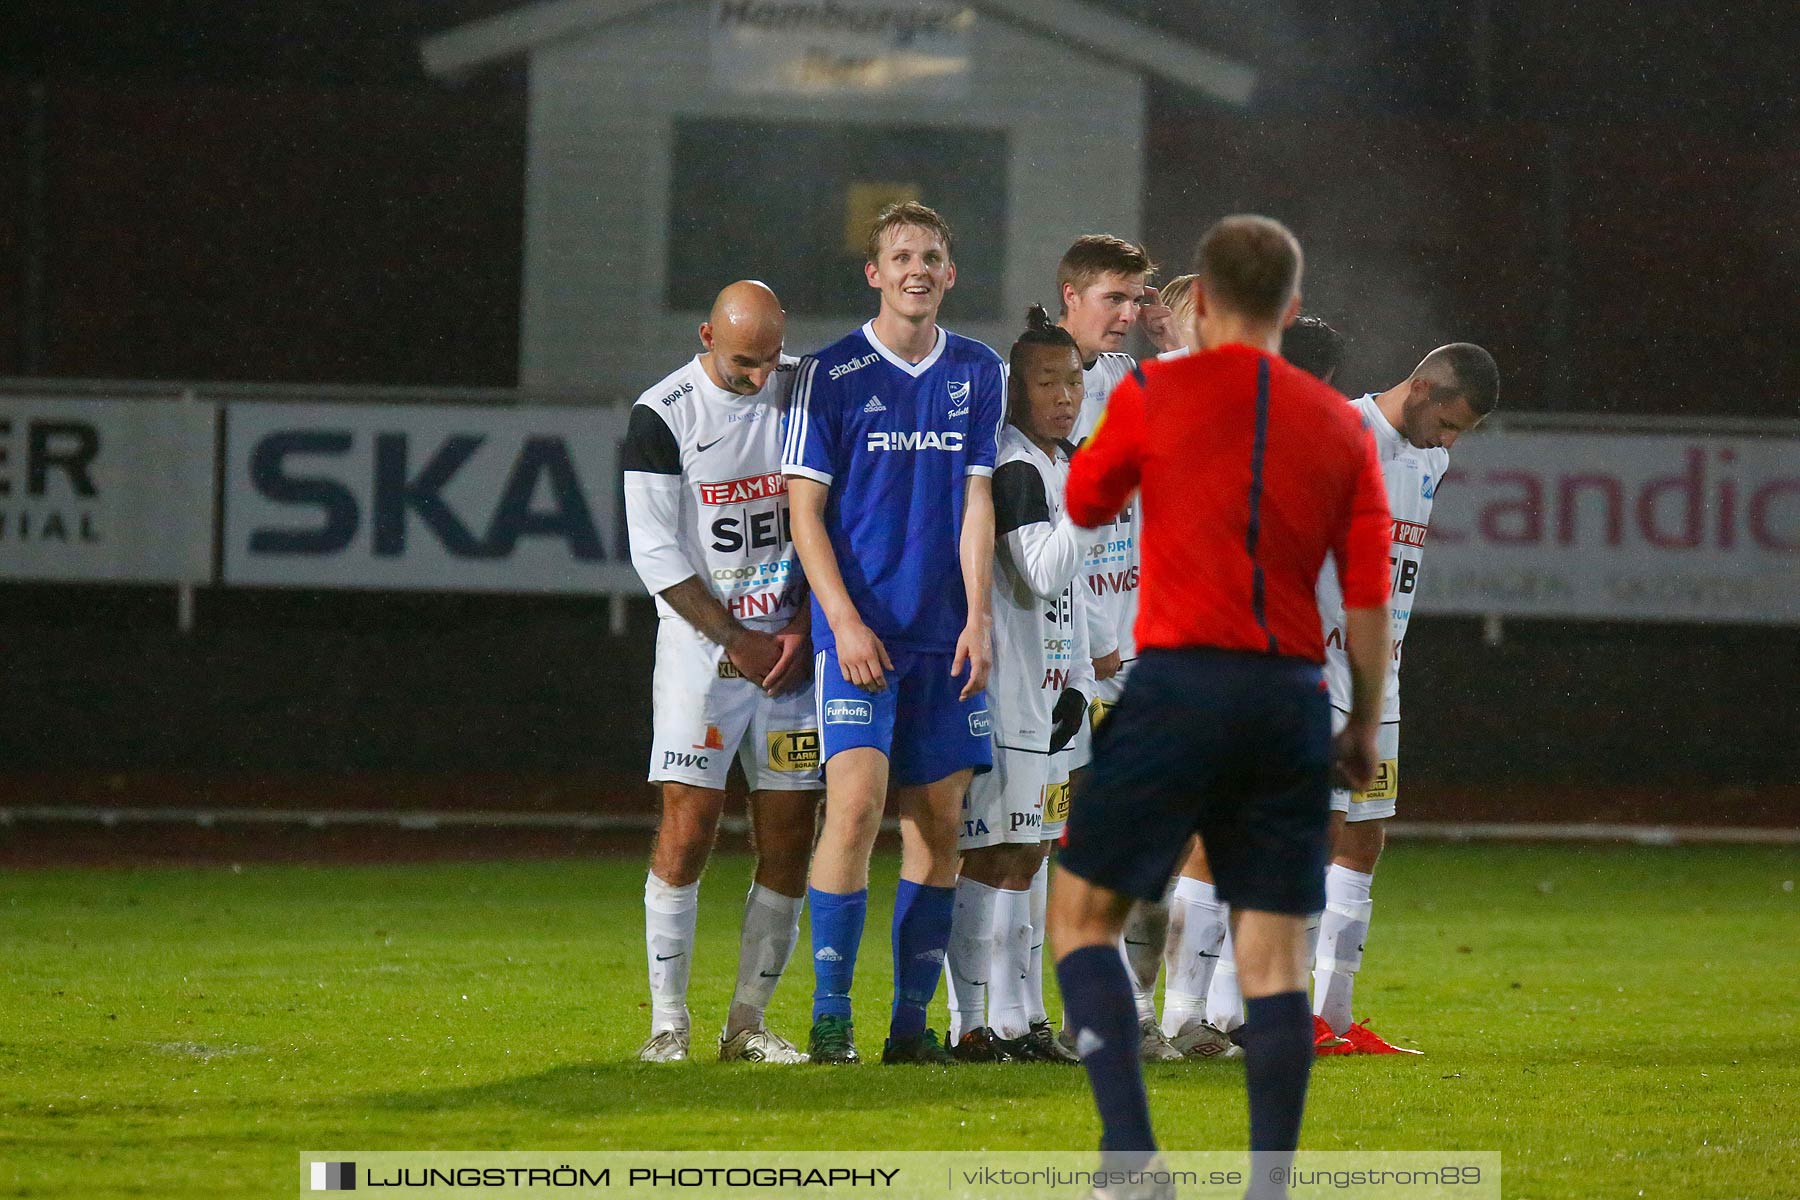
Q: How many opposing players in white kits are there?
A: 6